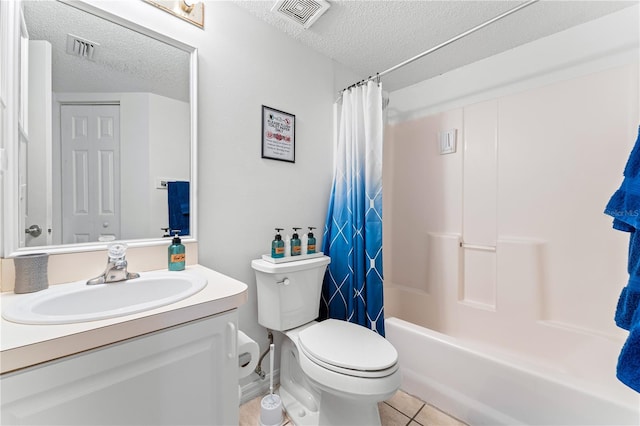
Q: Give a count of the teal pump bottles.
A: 4